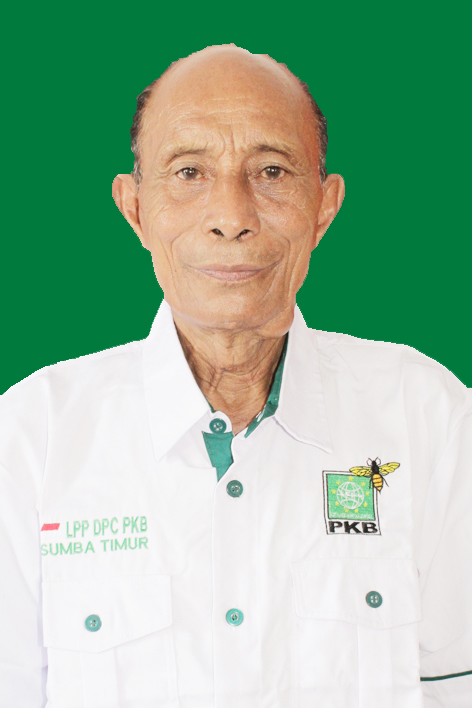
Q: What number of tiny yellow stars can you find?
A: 9